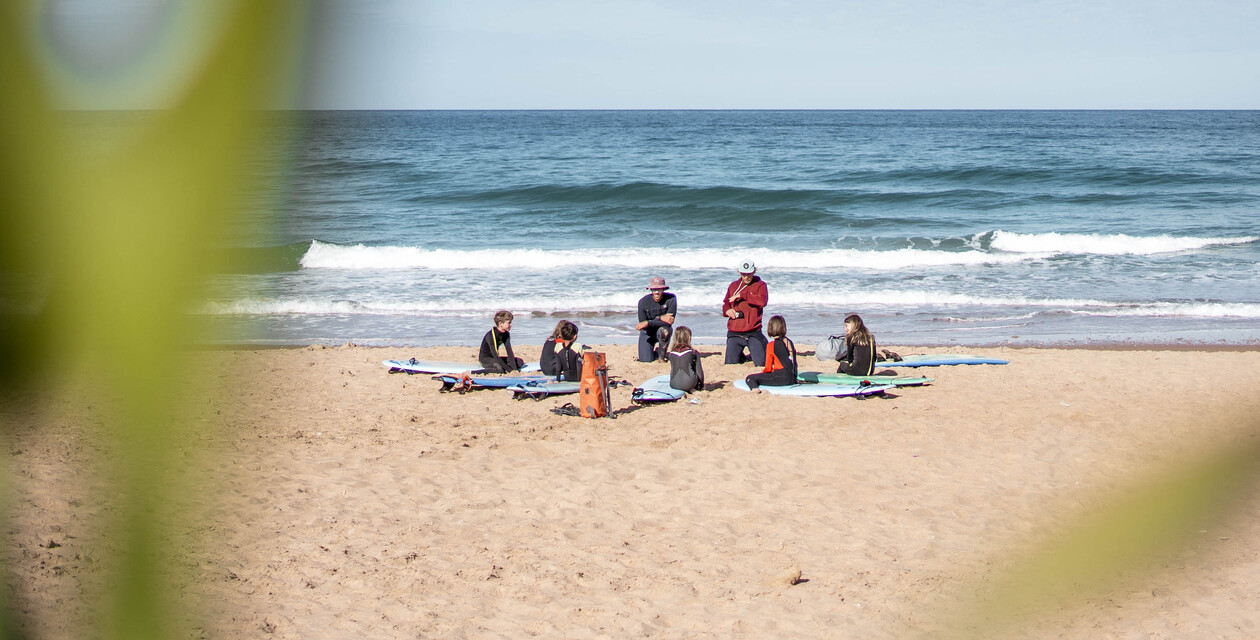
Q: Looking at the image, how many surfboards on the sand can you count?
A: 7